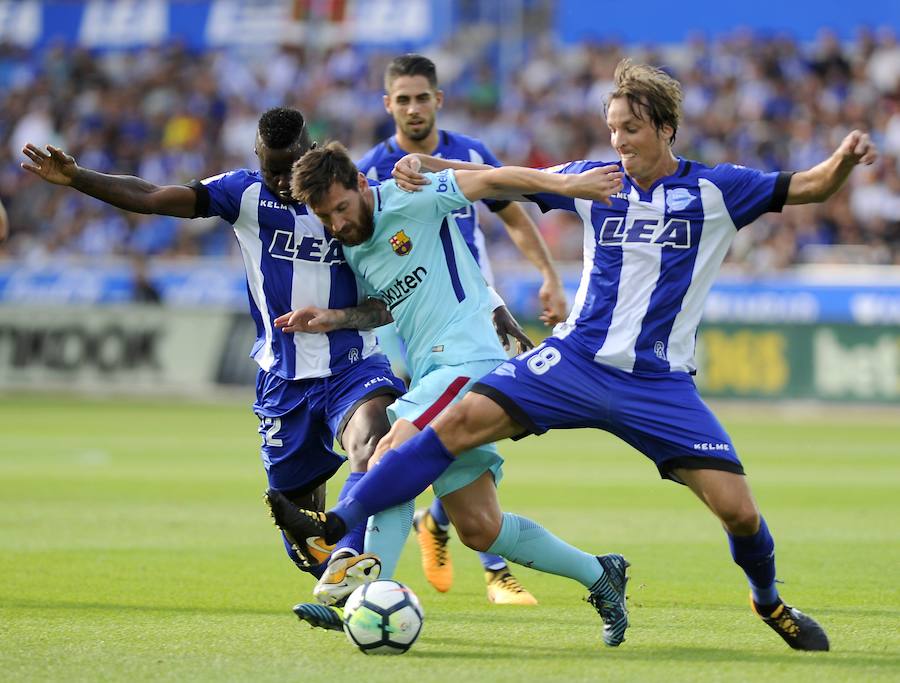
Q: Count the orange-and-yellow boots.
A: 2